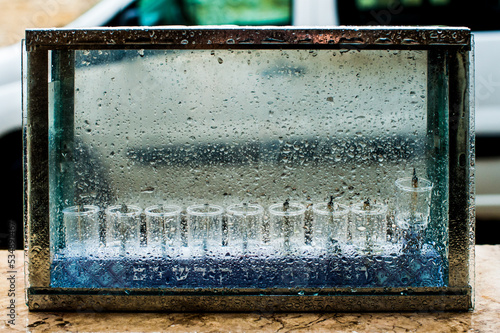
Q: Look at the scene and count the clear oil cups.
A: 9